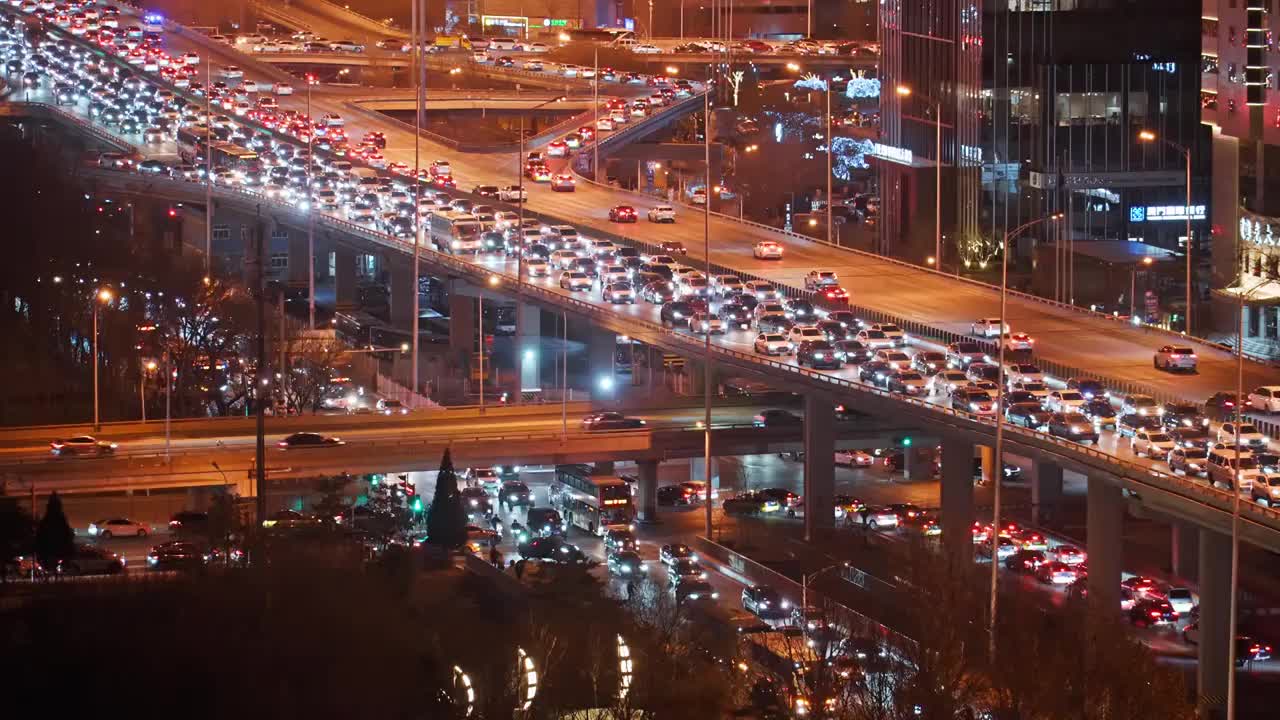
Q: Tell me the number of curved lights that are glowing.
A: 3